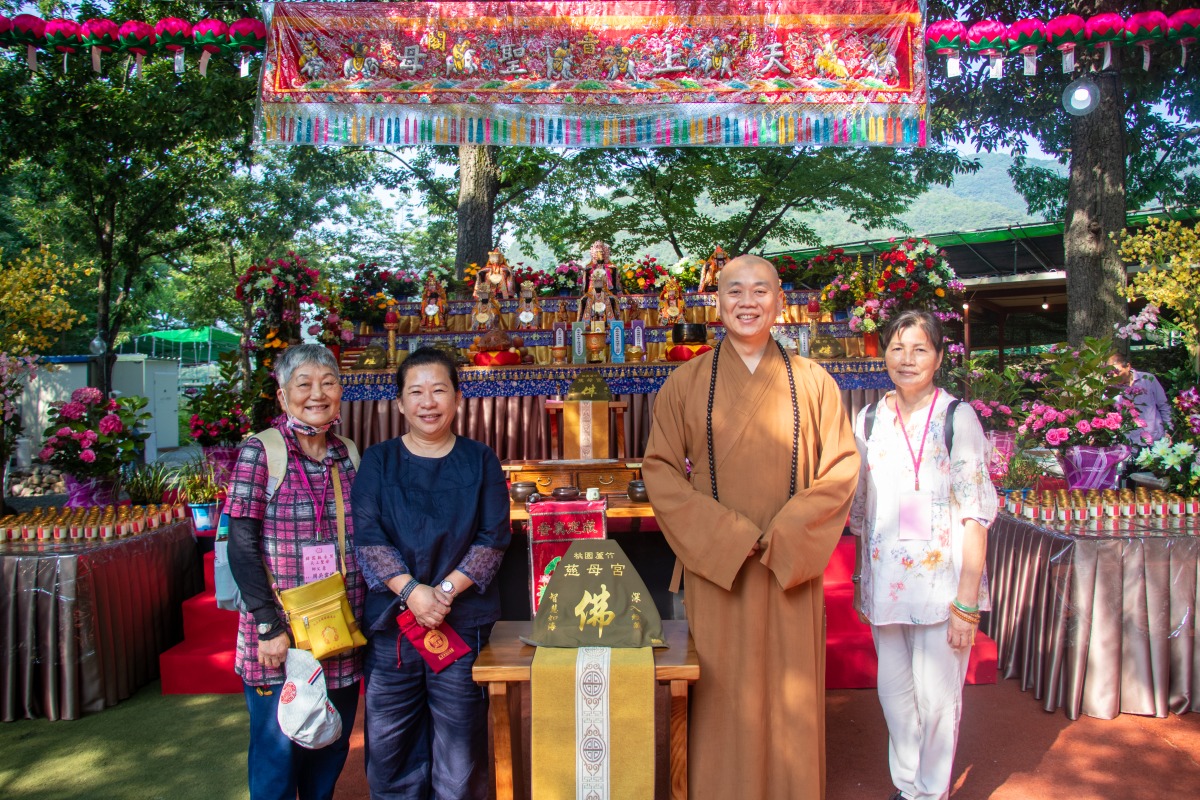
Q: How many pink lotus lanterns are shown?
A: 15